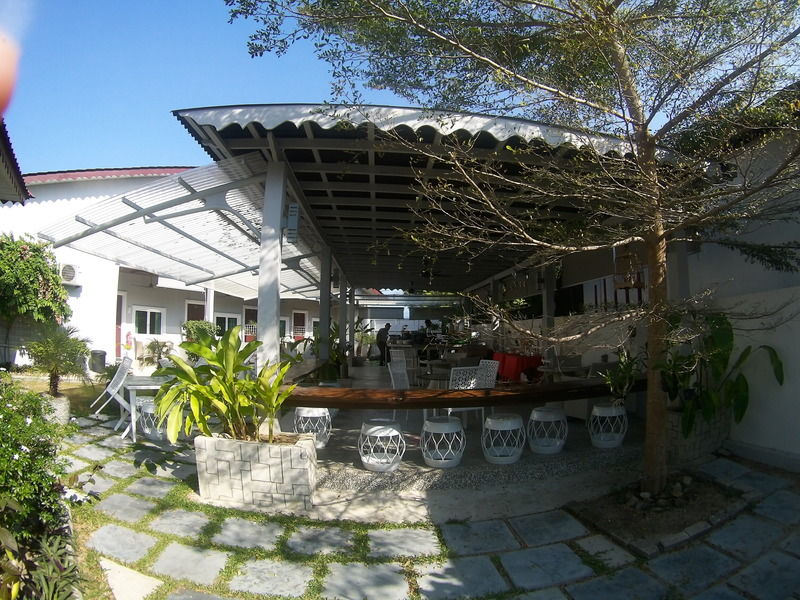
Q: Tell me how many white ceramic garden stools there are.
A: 7